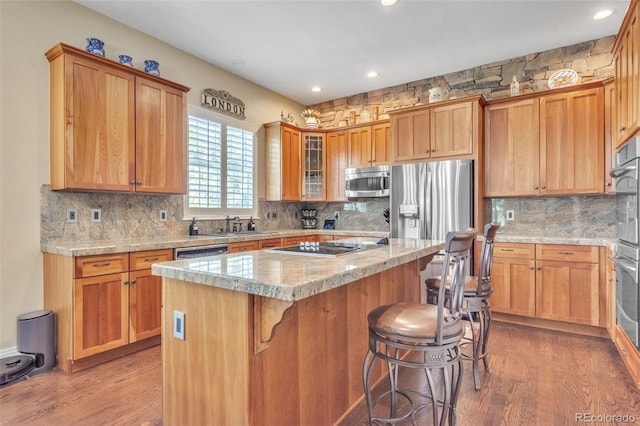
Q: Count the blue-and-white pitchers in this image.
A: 3